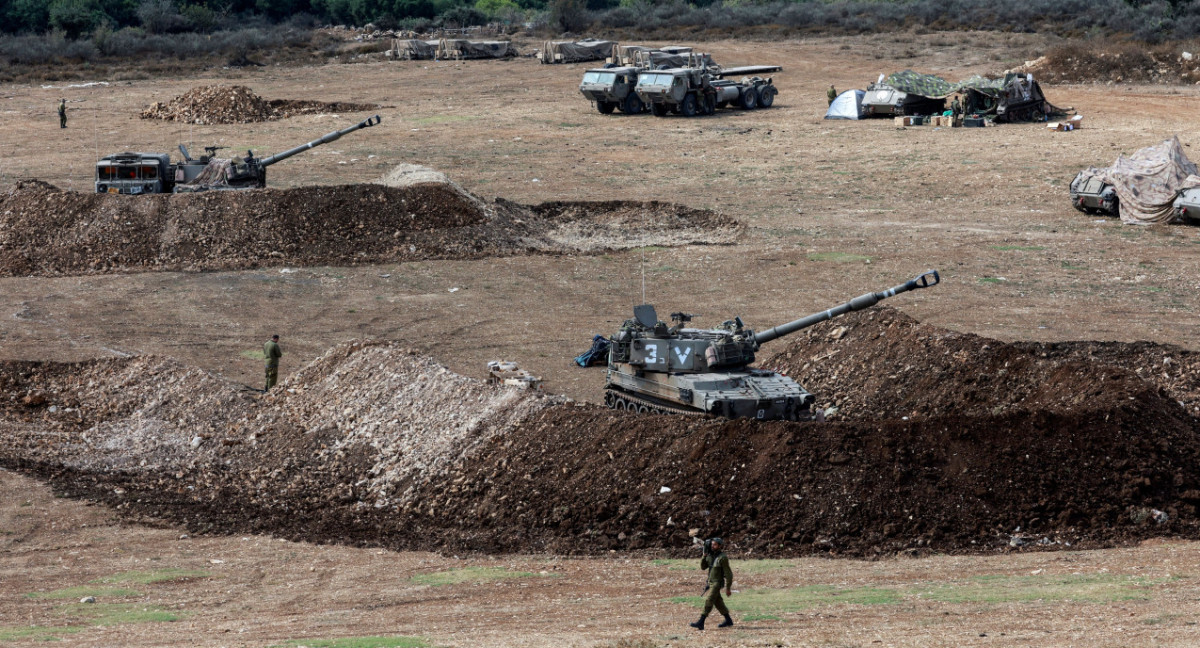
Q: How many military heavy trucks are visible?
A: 2